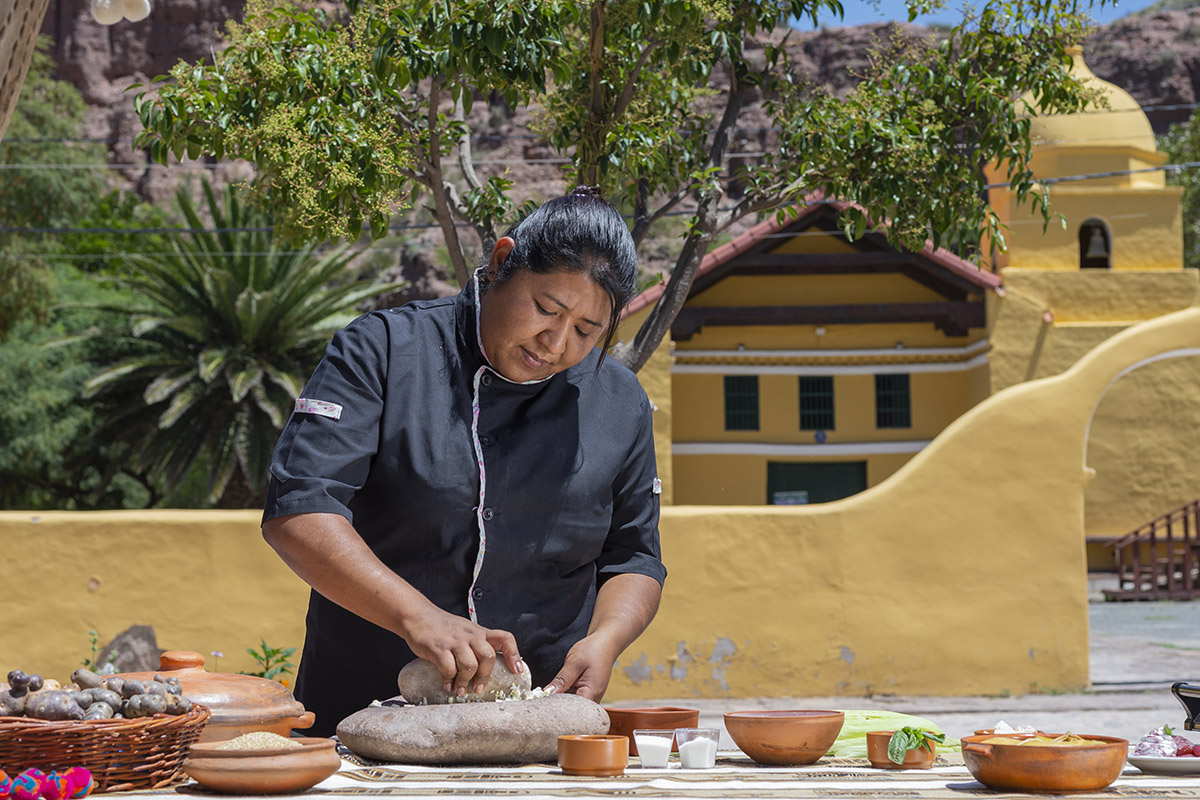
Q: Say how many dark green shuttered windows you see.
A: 3